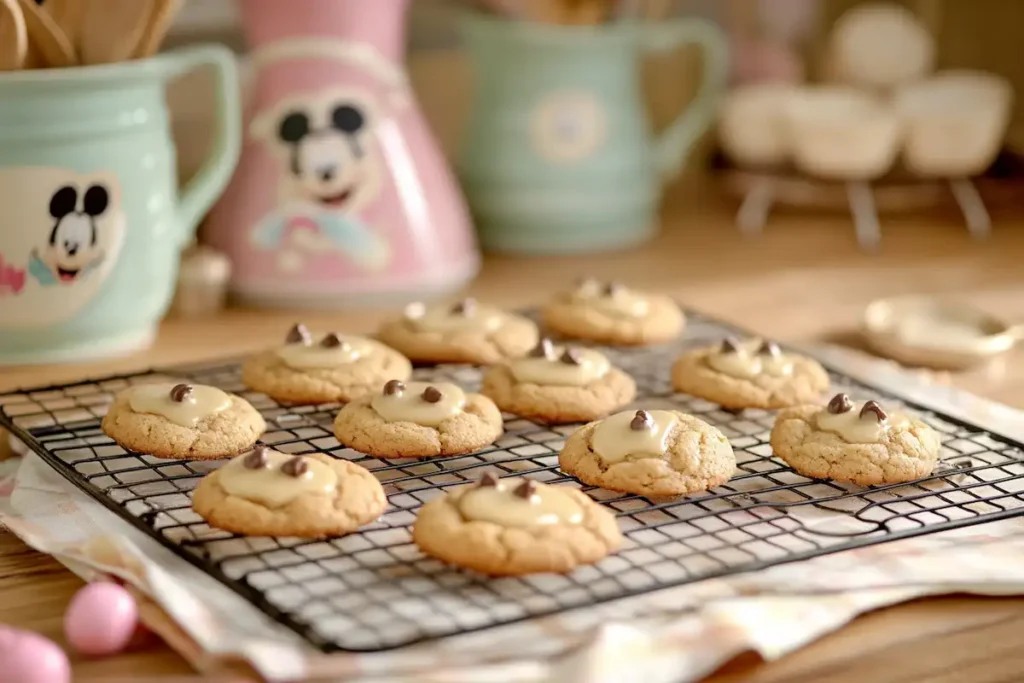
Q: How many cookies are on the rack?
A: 11